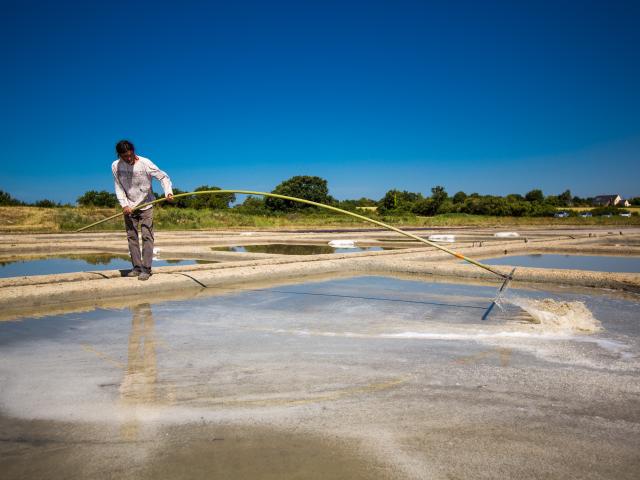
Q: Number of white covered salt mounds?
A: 3